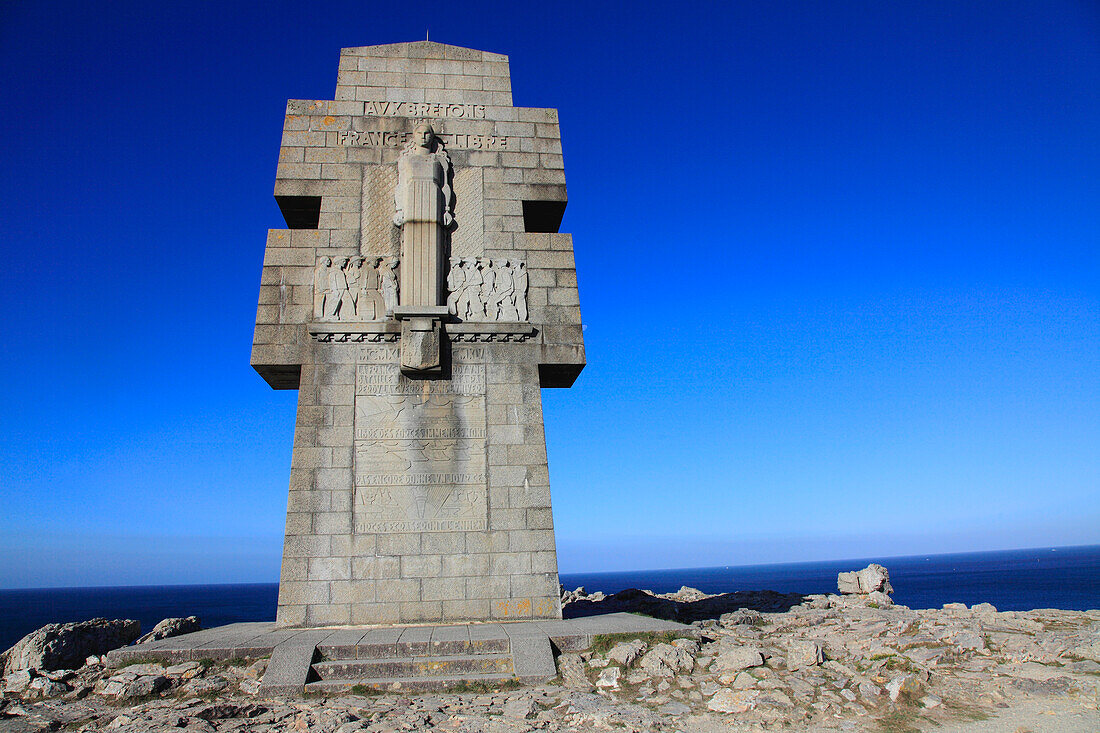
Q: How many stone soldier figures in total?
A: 10